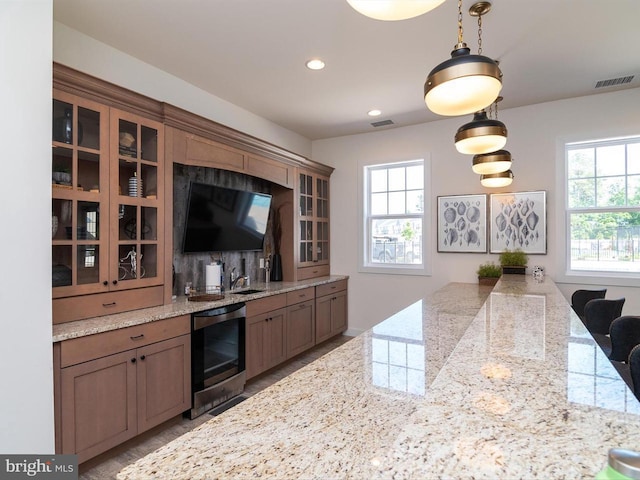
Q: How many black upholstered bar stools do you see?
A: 4